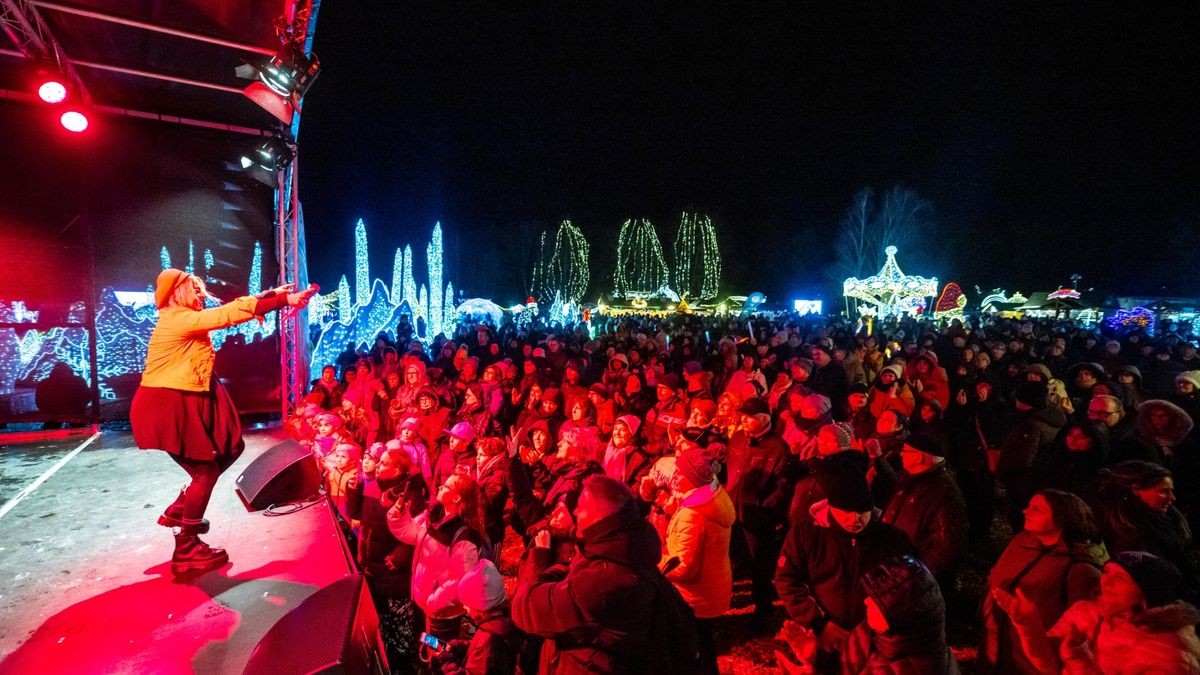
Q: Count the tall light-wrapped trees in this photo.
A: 3